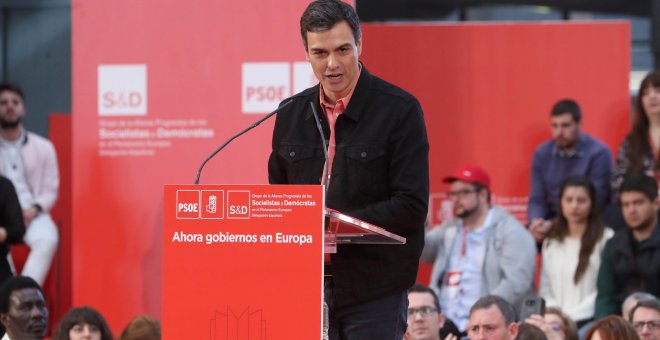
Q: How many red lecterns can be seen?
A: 1